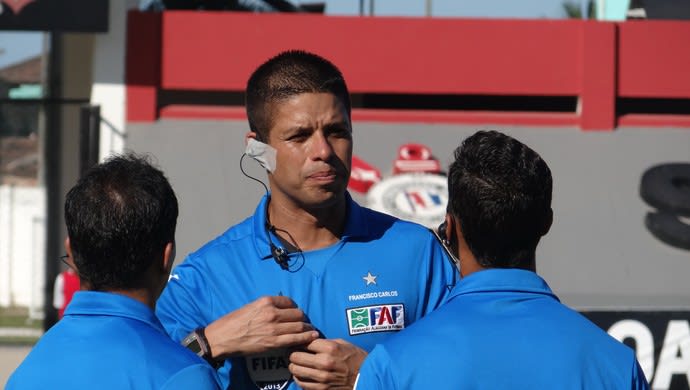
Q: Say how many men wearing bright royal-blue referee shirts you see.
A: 3